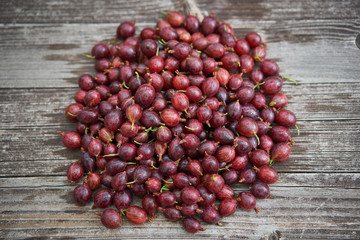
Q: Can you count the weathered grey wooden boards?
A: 4